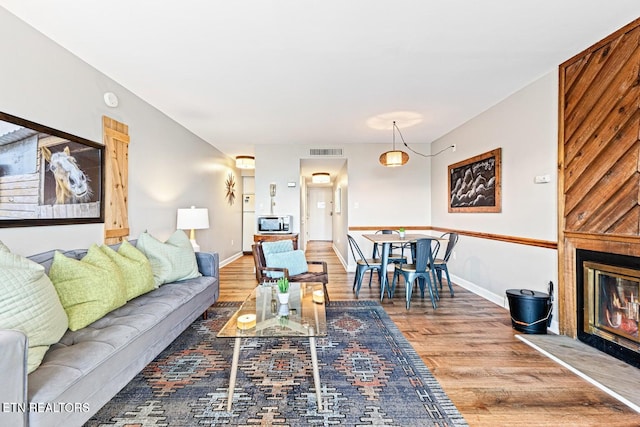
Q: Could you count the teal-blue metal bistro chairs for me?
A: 4